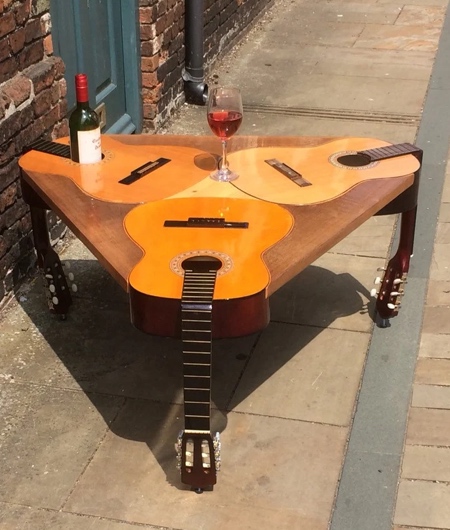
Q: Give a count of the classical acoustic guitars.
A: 3